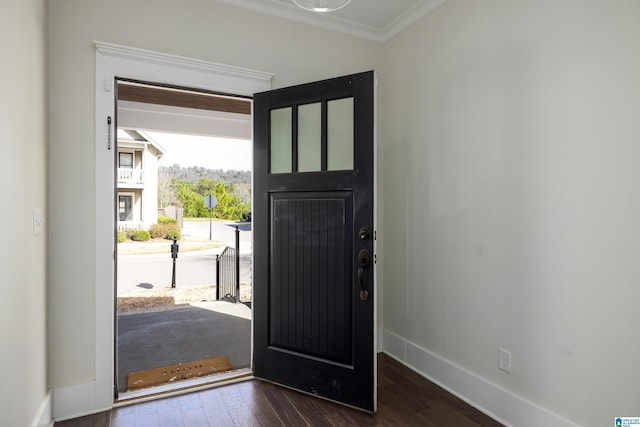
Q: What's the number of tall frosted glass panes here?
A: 3